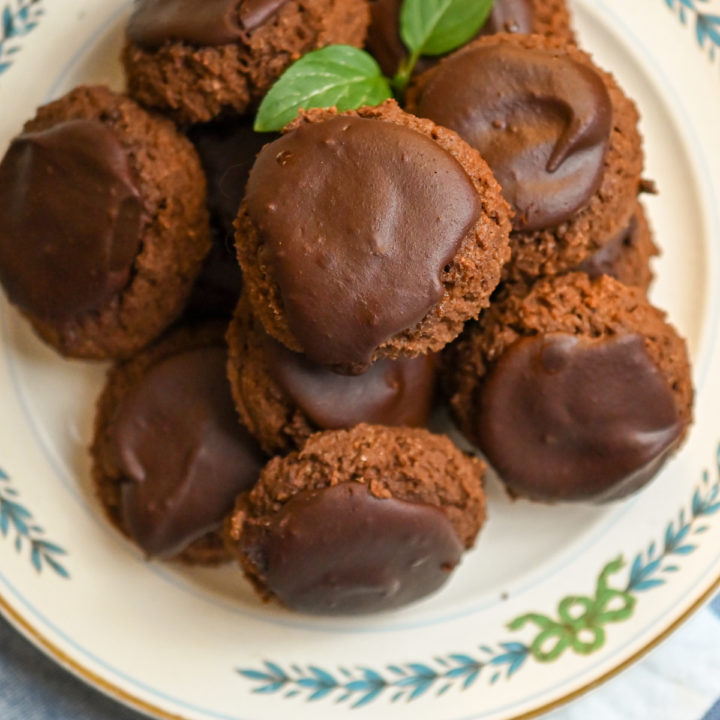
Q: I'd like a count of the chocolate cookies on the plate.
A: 11